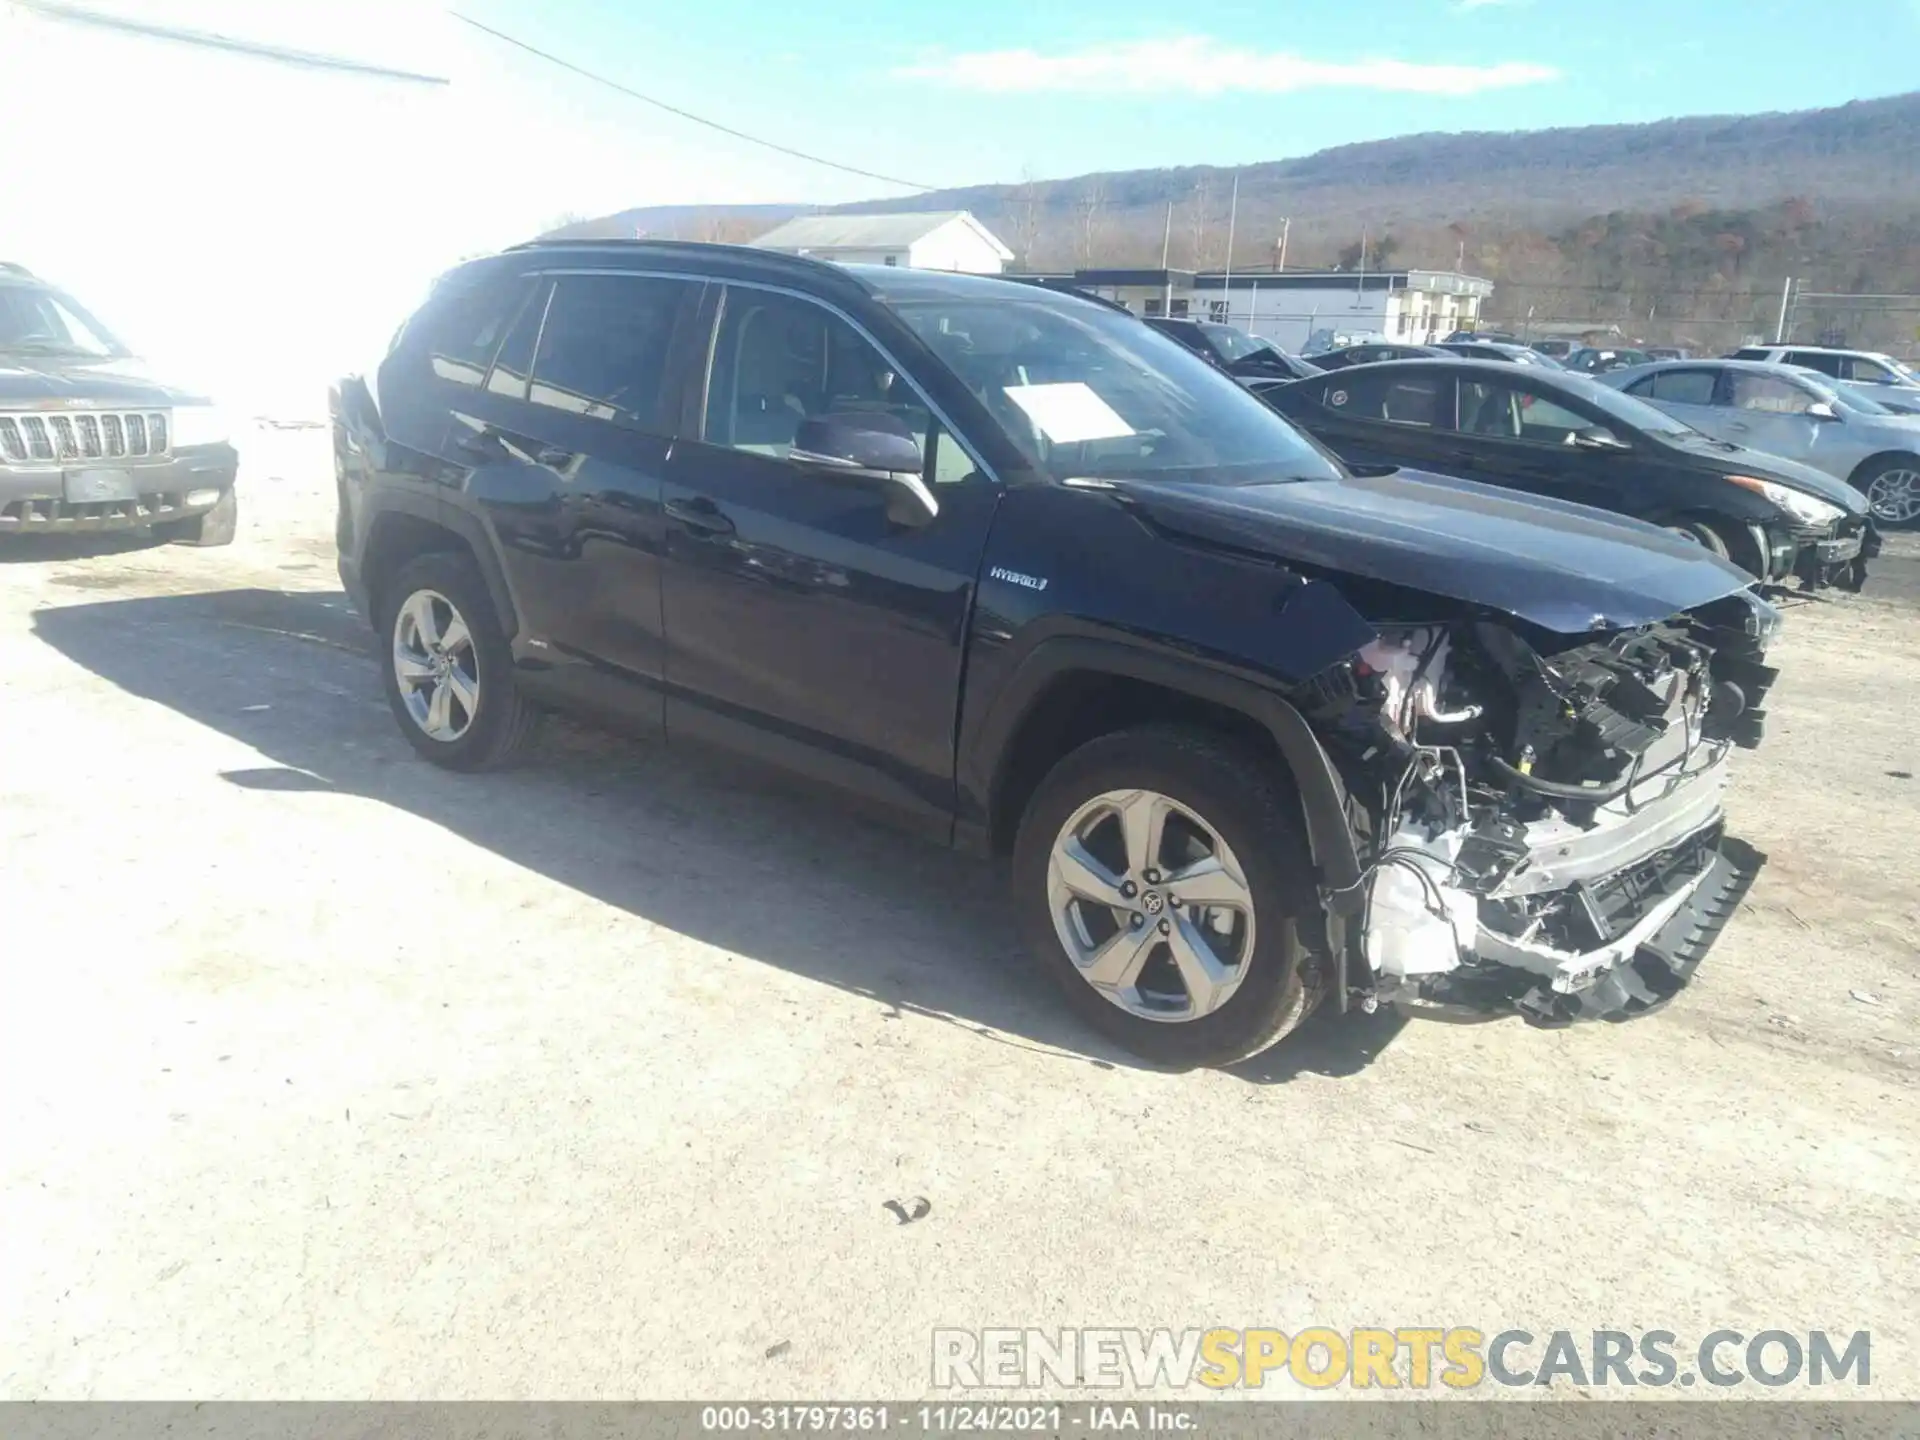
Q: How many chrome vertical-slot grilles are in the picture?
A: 1